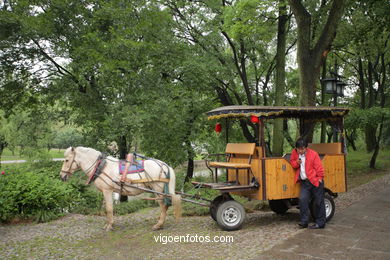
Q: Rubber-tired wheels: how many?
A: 4